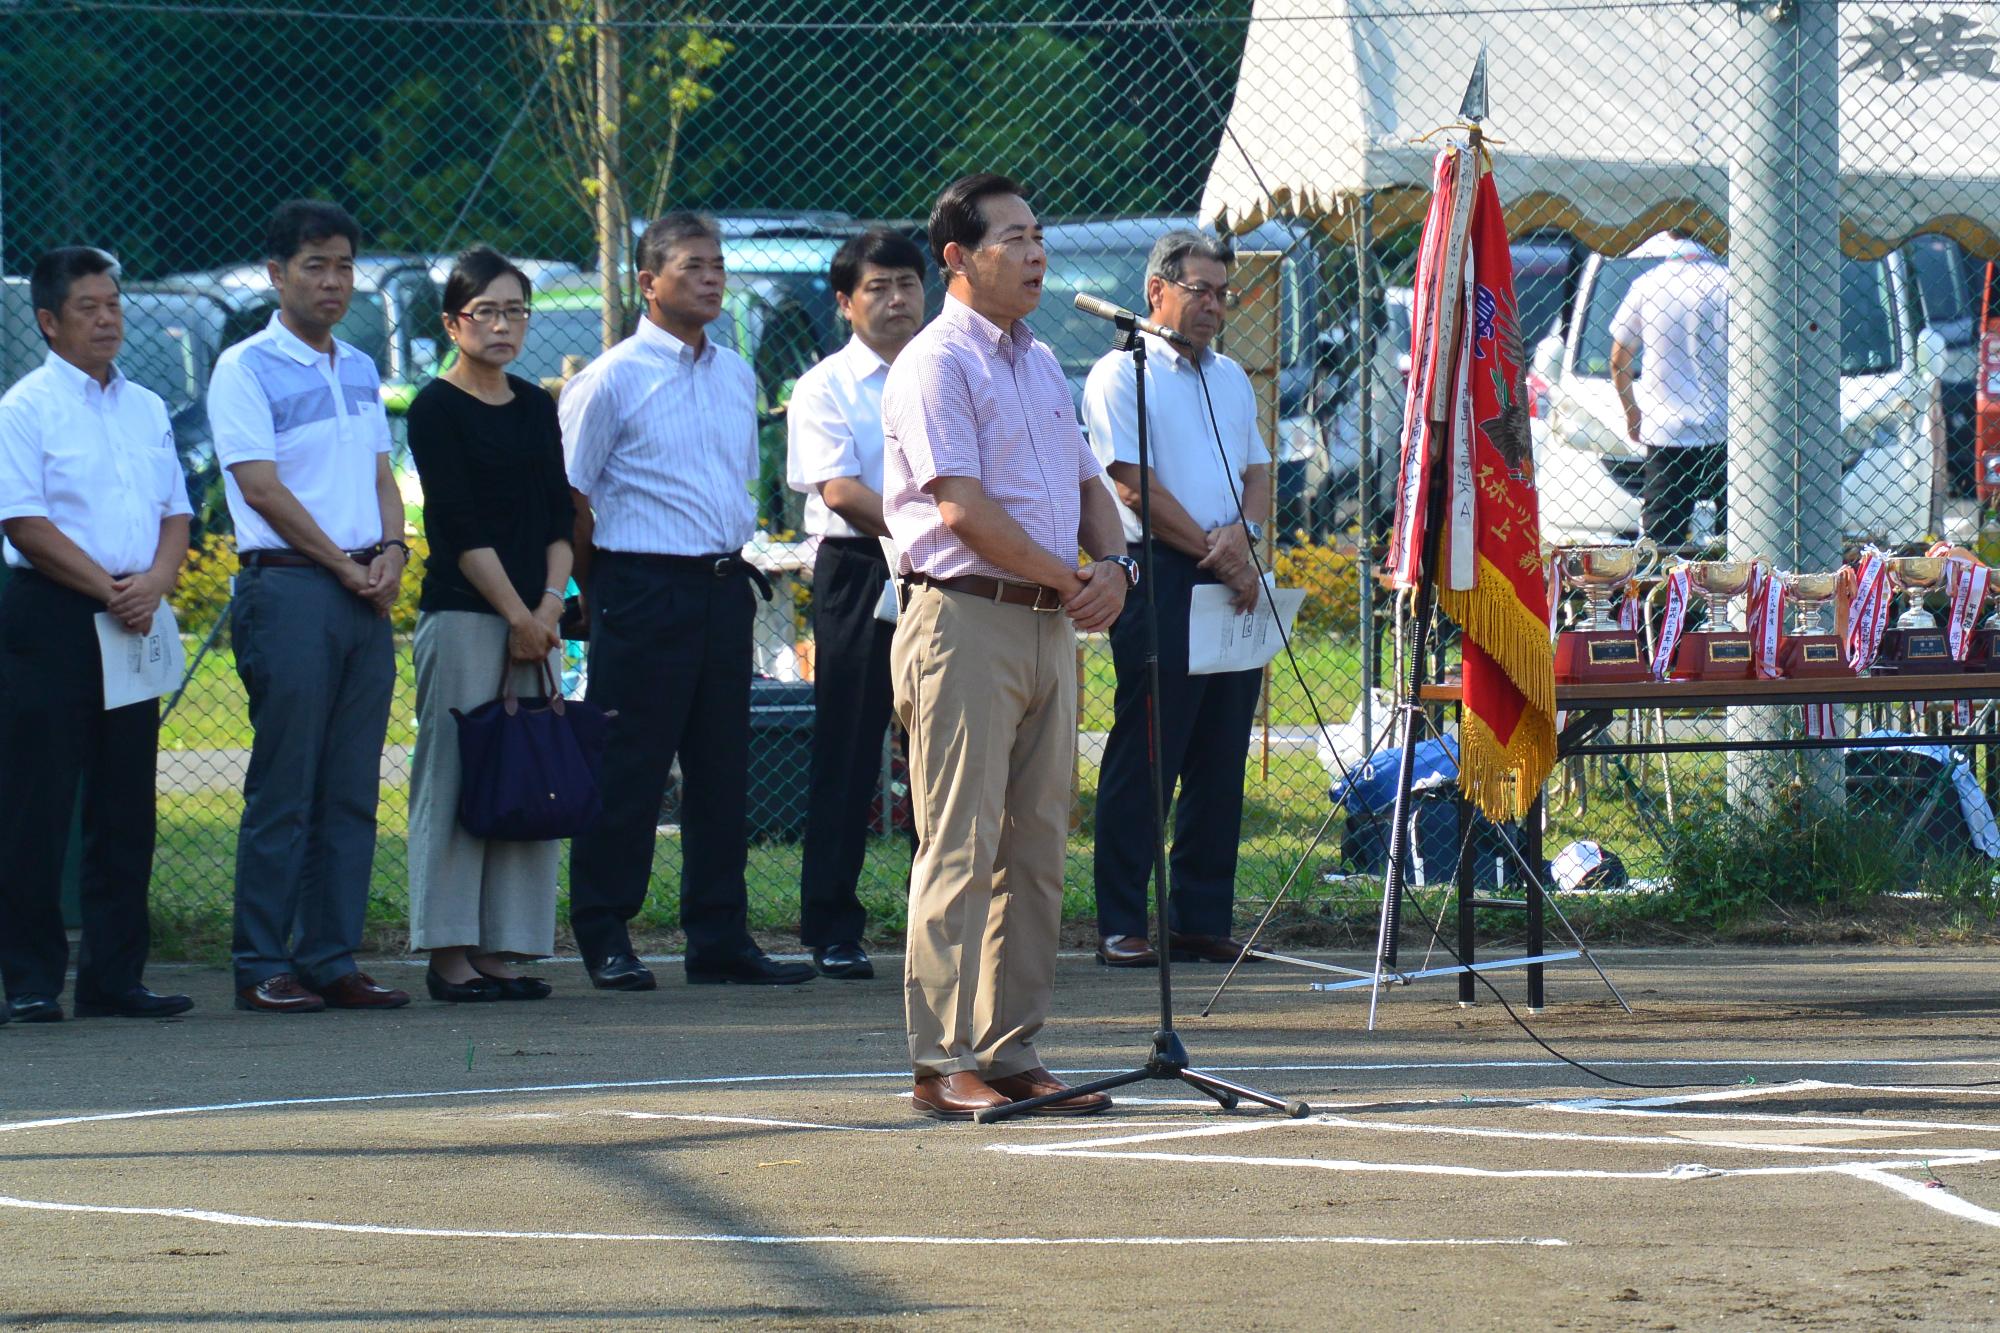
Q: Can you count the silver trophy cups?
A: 5